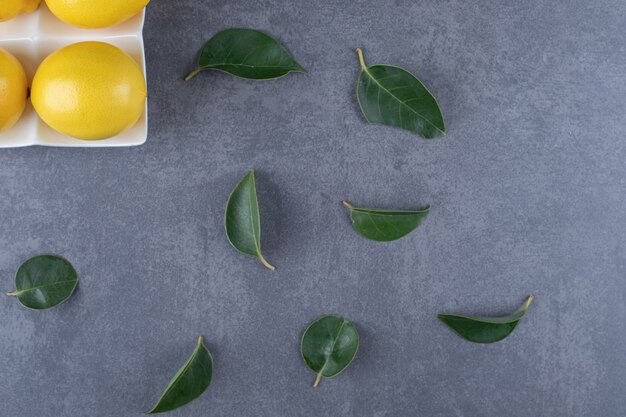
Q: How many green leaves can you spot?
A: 8